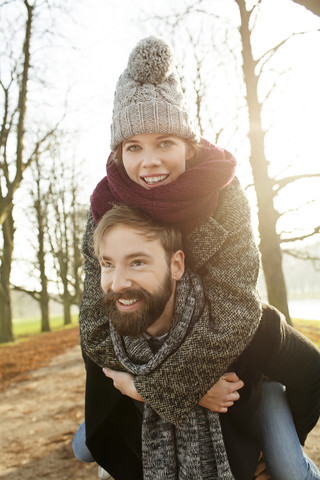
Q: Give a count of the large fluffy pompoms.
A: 1